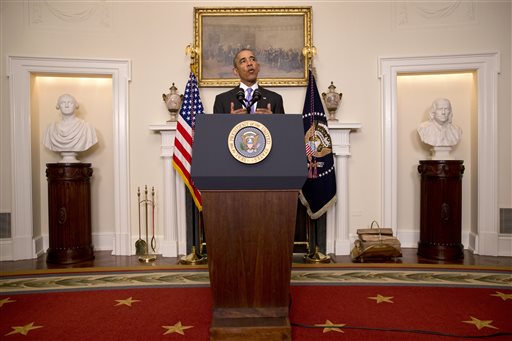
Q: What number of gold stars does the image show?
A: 8